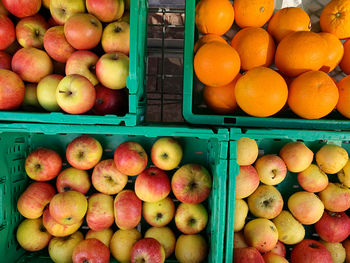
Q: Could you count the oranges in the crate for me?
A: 14